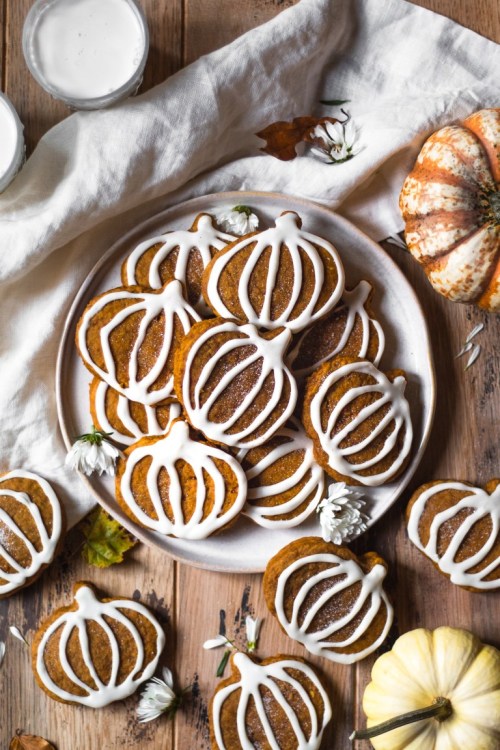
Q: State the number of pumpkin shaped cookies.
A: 14